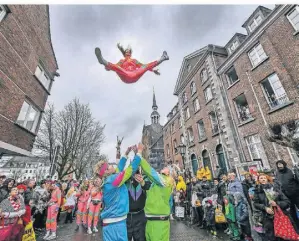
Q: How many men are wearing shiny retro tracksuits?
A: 3